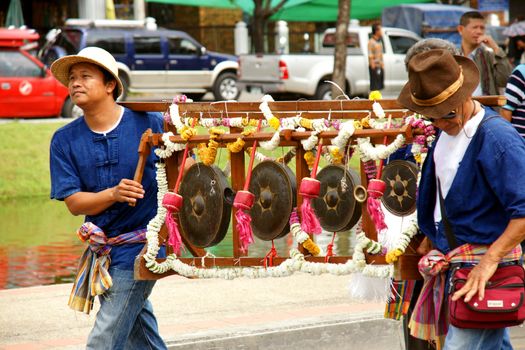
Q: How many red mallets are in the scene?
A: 4